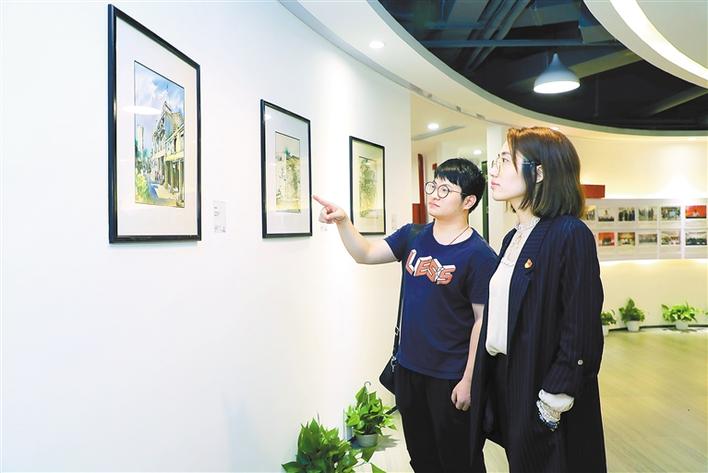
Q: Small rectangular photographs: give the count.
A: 11